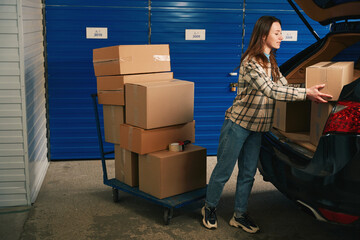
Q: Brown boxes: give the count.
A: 10